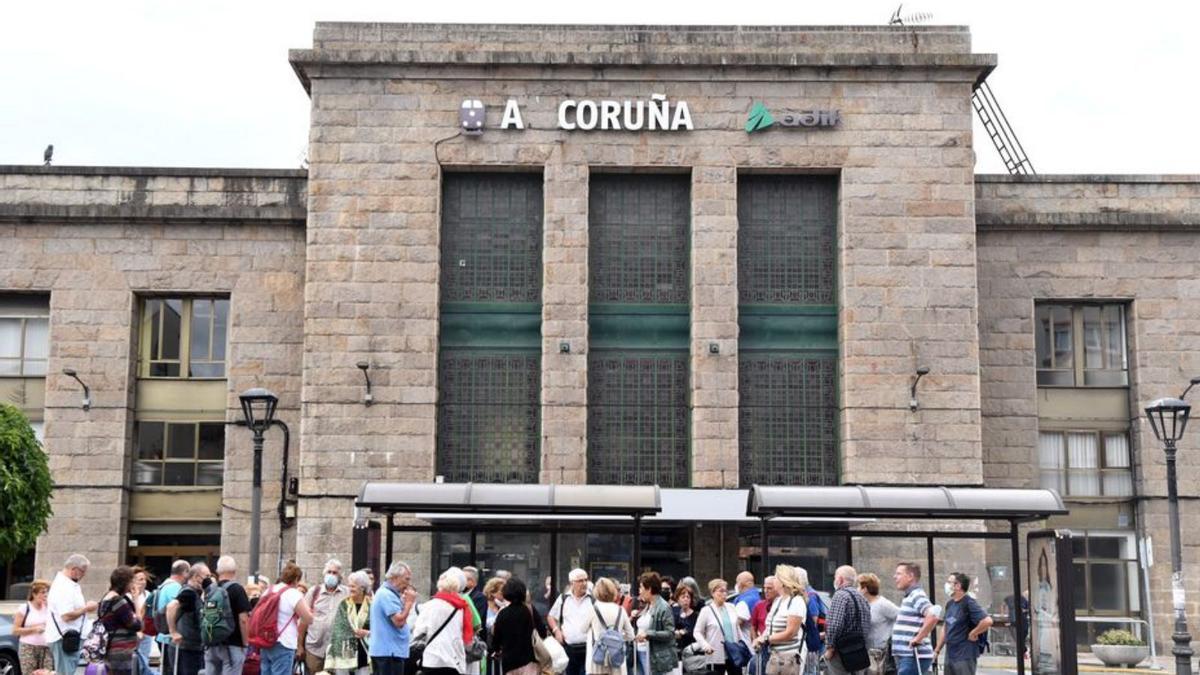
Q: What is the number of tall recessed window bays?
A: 3